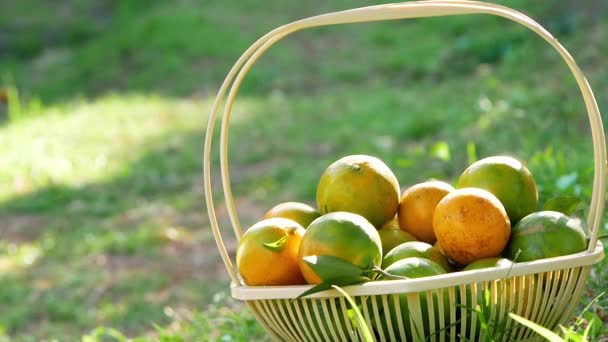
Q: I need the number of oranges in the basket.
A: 12